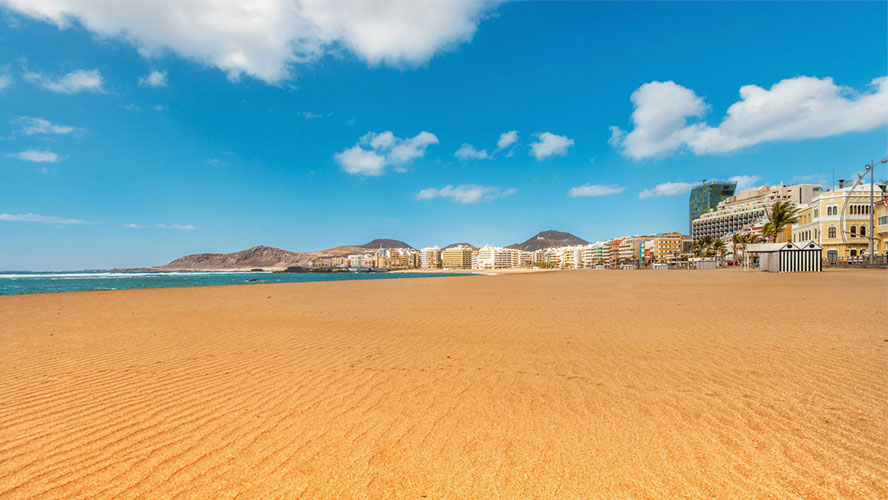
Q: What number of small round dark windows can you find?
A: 2